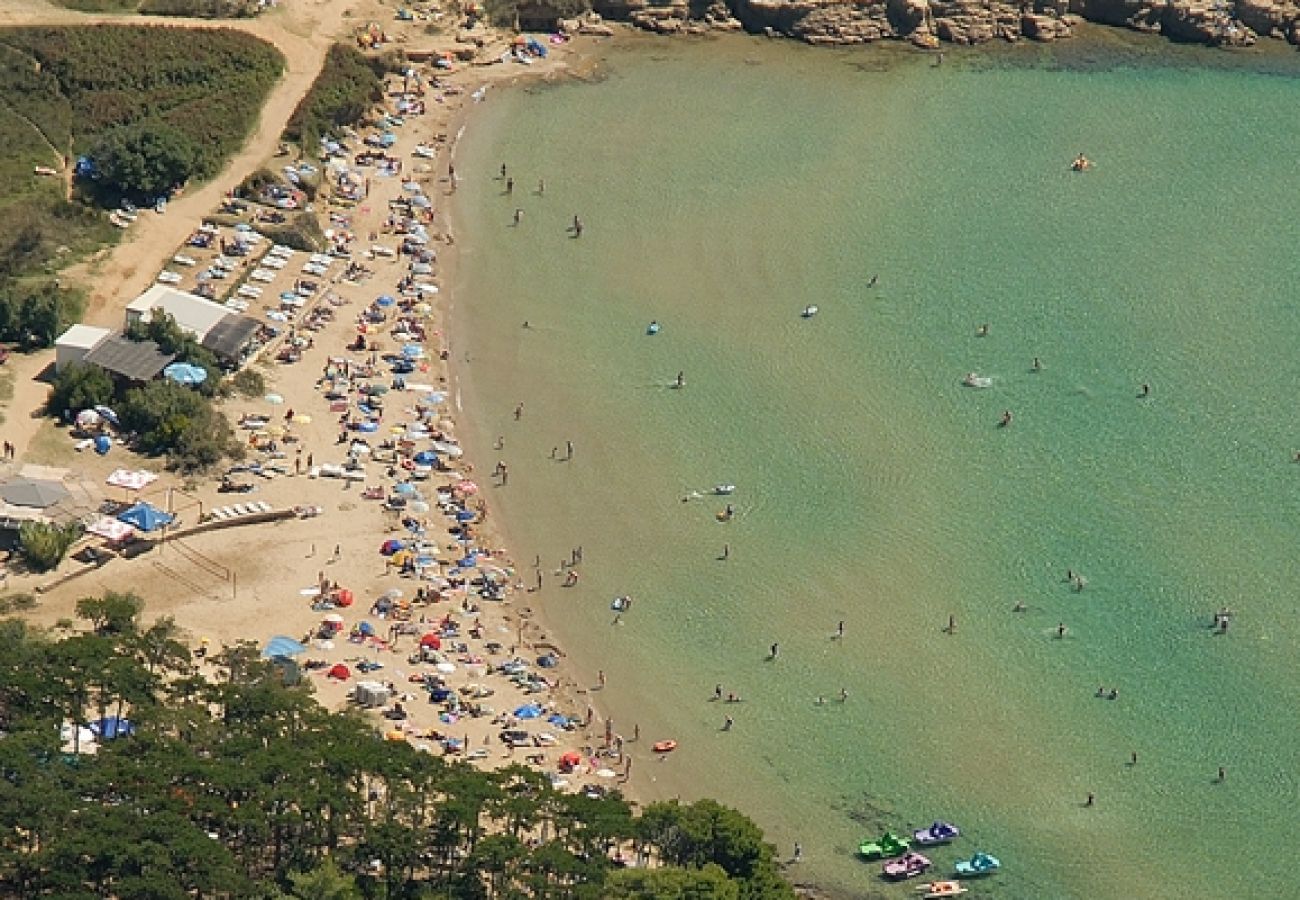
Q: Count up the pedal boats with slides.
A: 4